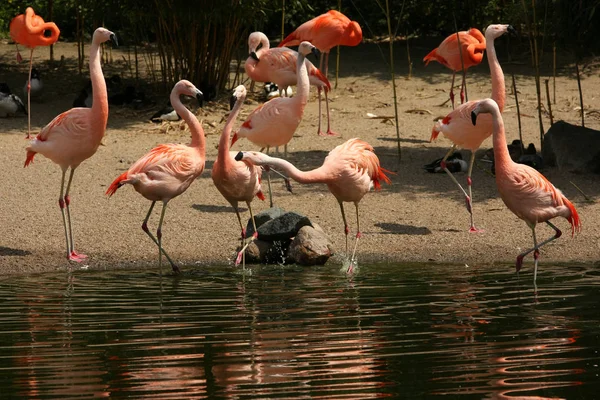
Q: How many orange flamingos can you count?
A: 3